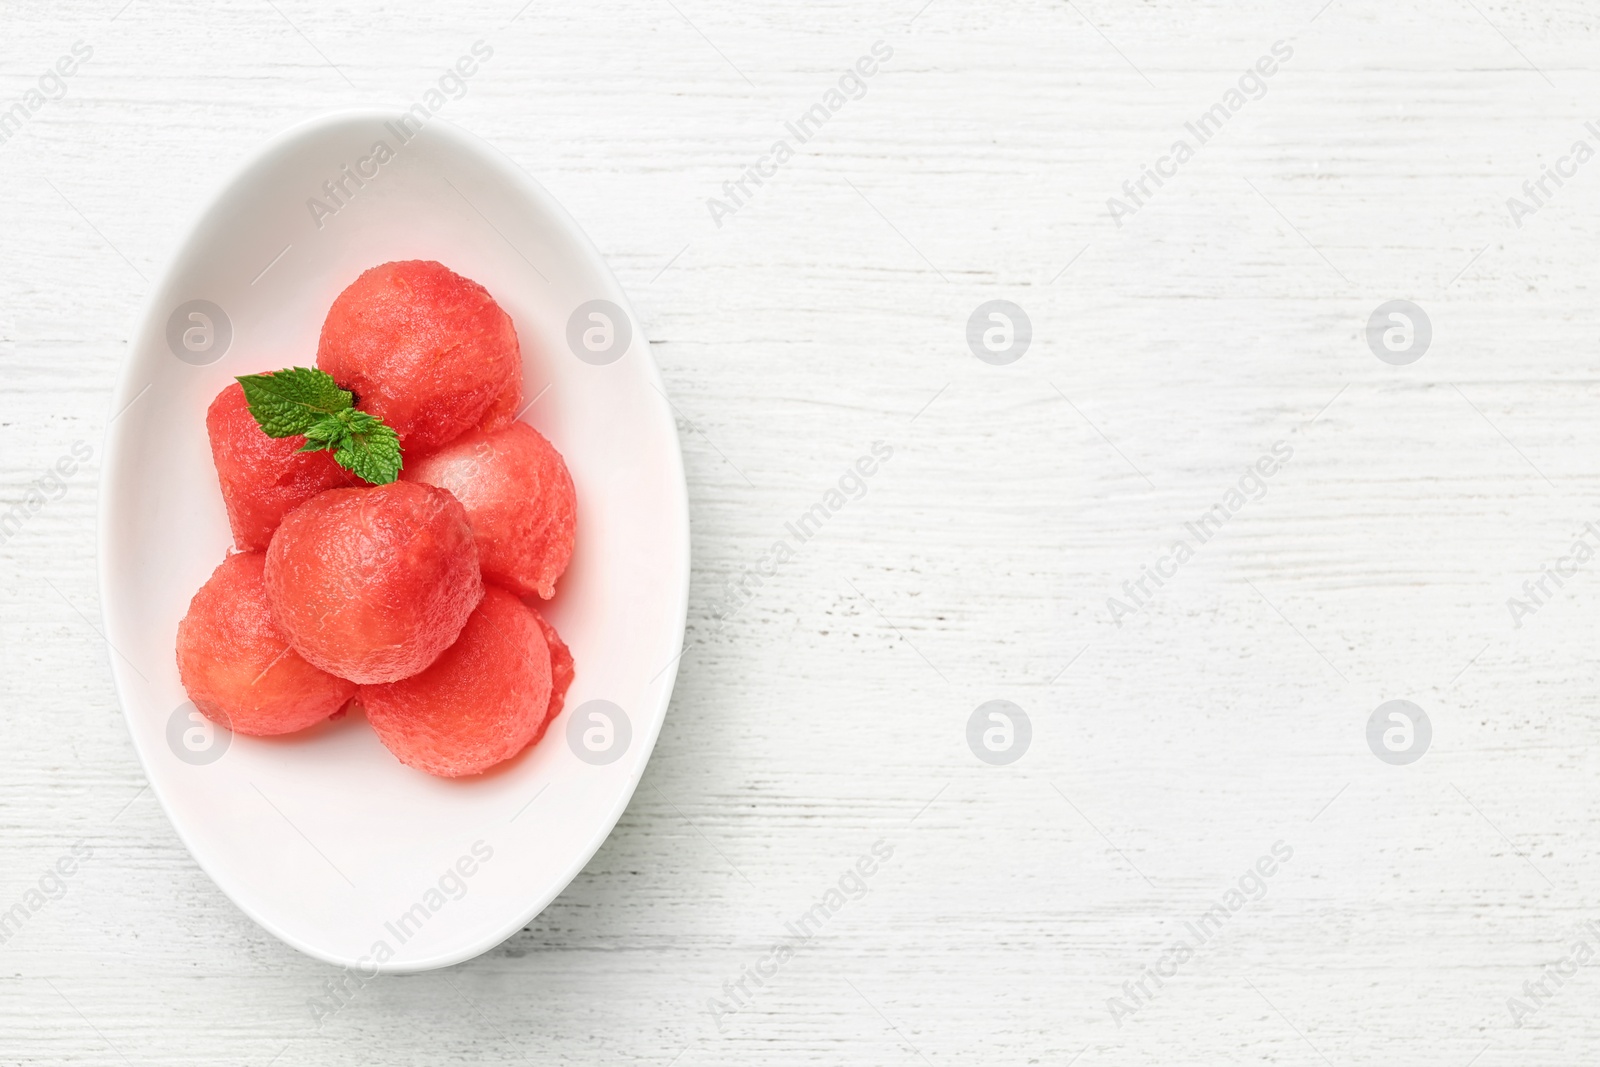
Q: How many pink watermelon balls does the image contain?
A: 6